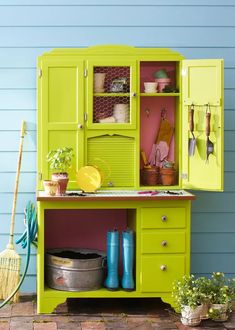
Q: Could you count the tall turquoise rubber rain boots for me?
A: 2